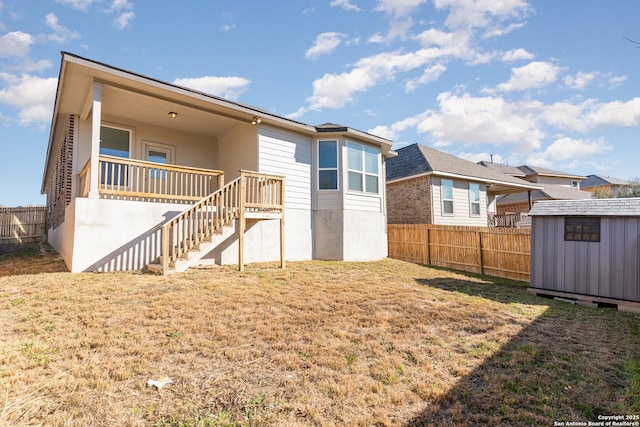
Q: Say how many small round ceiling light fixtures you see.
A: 1